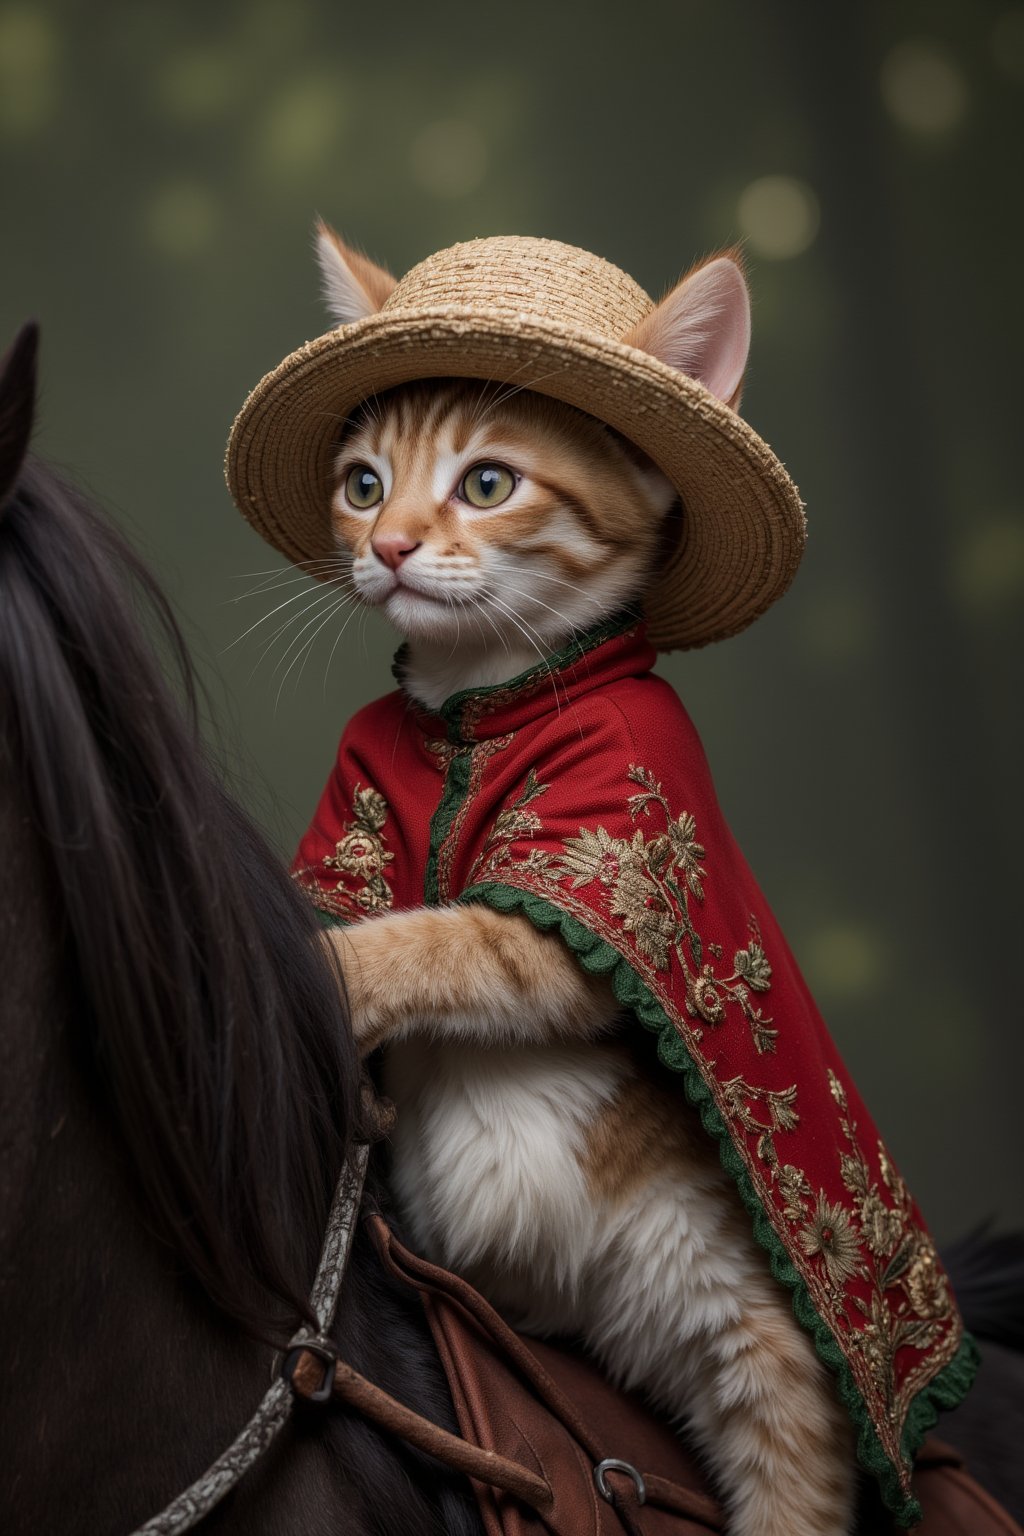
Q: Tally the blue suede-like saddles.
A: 0